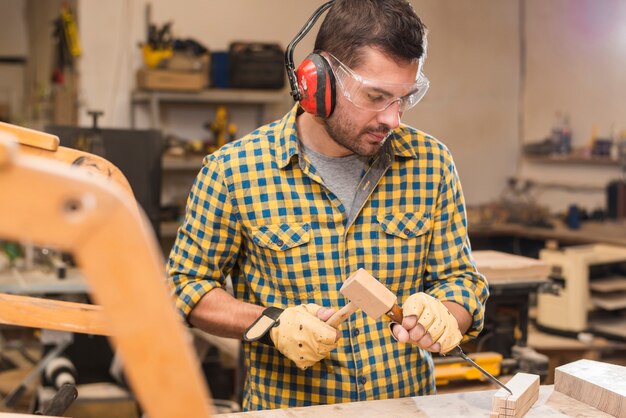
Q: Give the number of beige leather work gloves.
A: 2